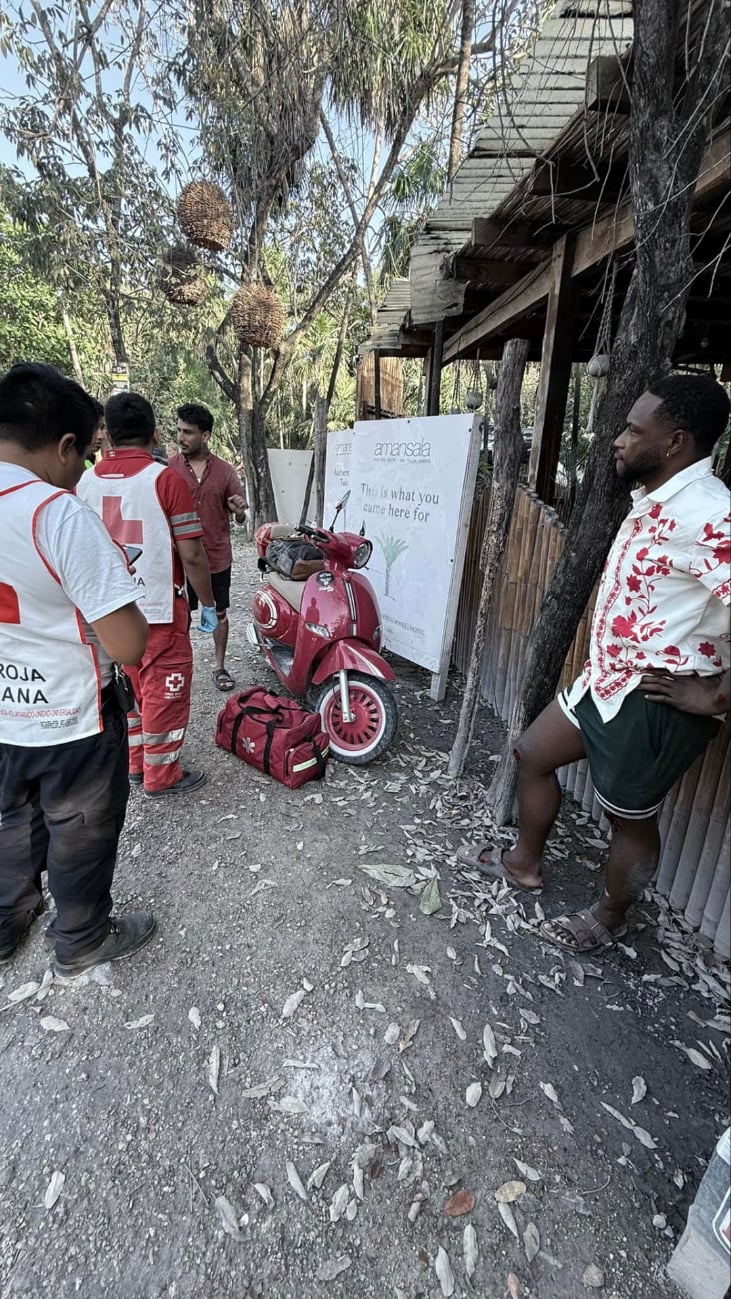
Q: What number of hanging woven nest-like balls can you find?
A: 3